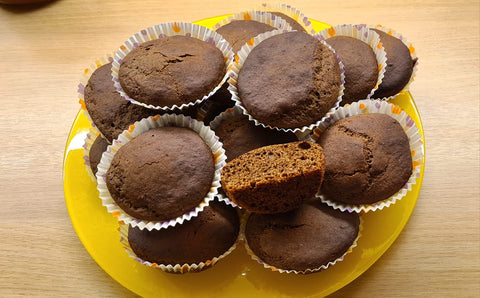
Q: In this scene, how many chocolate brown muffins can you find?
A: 14